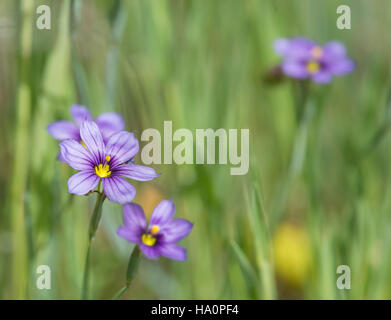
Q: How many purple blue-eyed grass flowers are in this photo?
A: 4